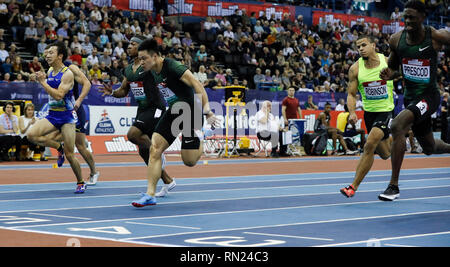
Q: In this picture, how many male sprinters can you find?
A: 6